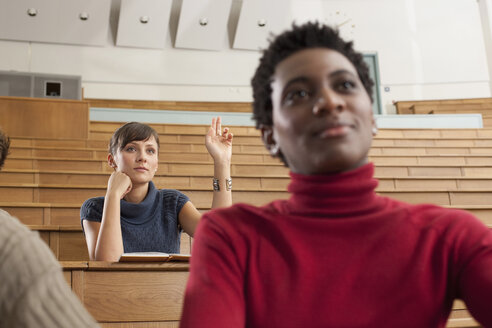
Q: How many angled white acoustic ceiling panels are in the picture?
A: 4